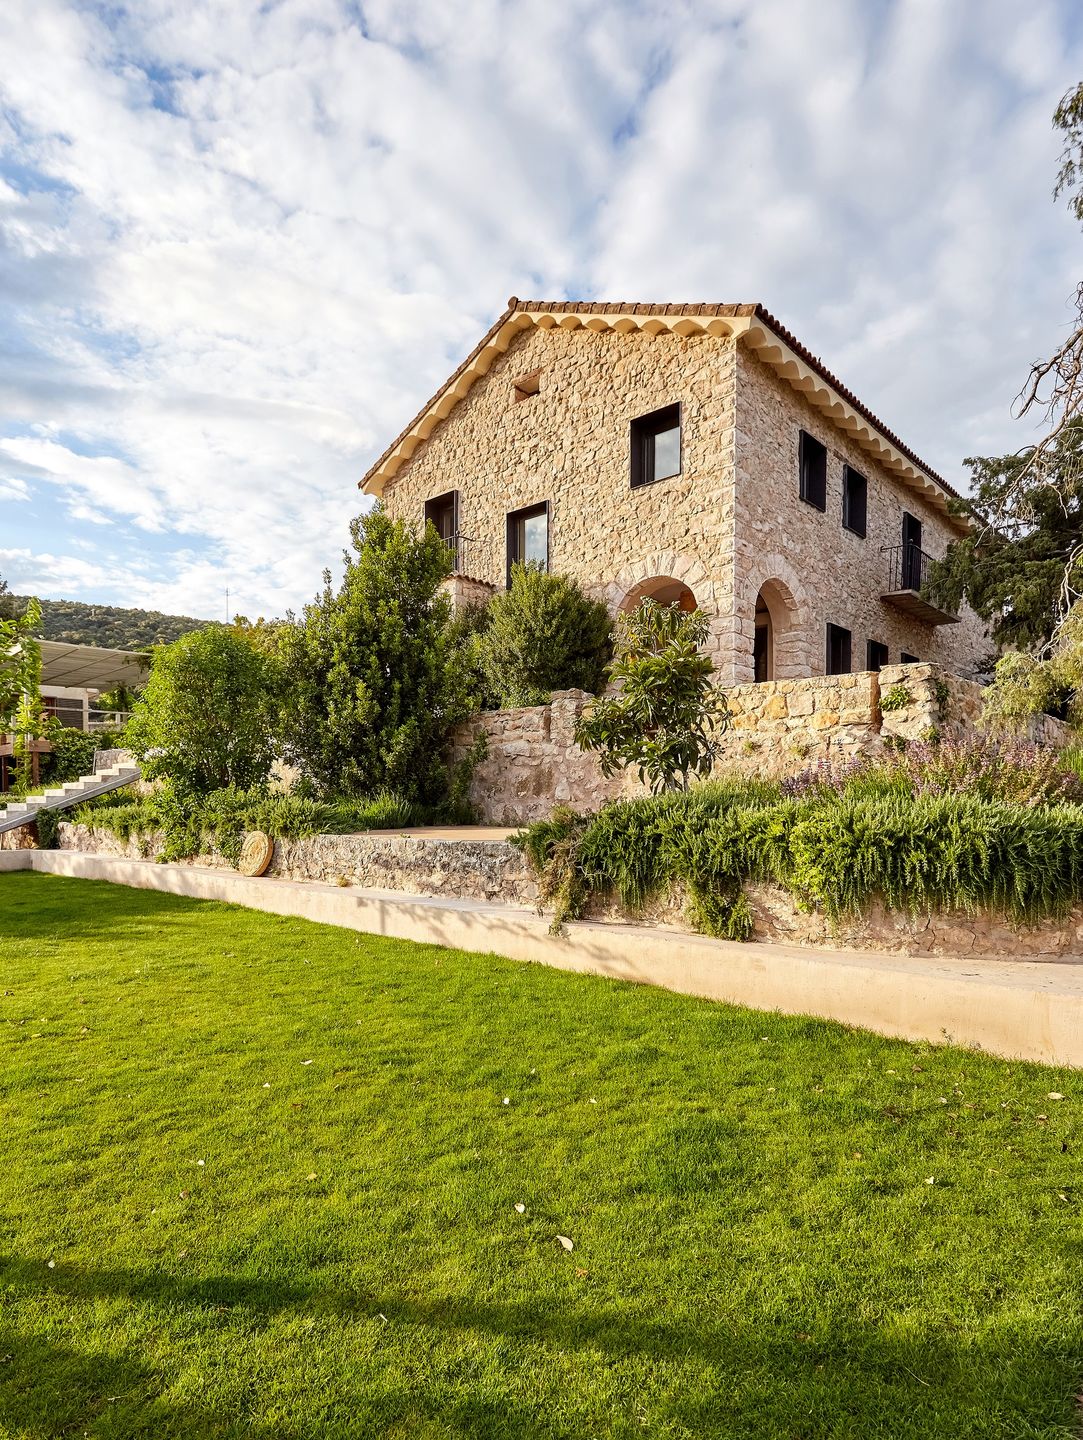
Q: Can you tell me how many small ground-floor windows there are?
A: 3